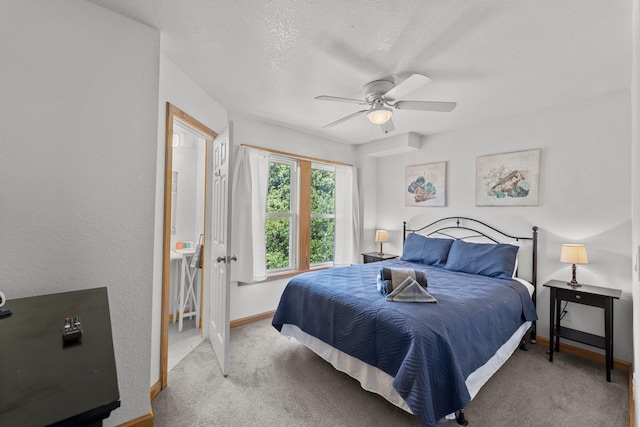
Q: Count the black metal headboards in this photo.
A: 1